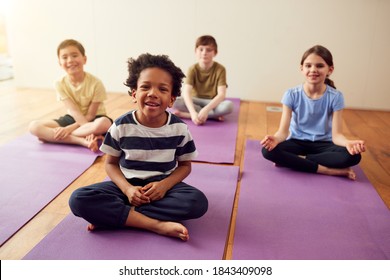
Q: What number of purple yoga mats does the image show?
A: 4